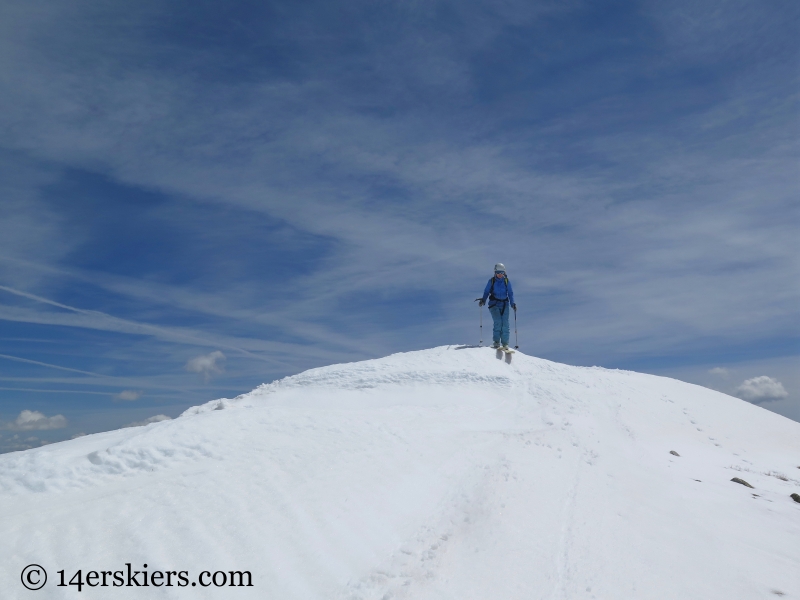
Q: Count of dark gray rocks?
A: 3